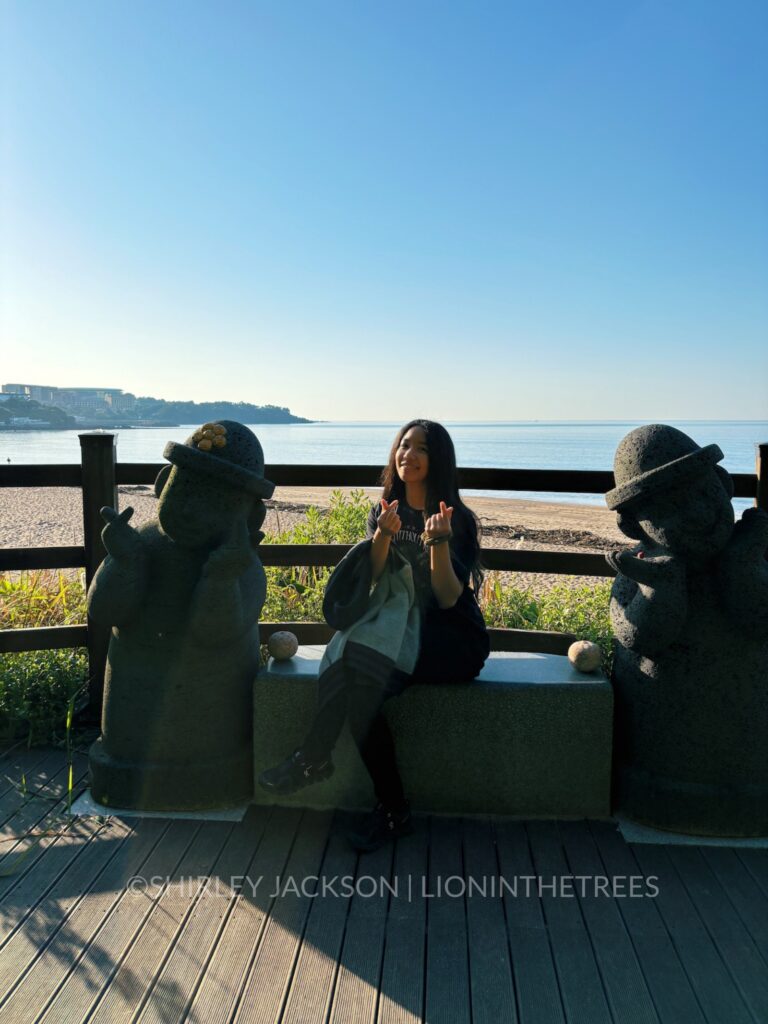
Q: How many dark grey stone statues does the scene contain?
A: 2